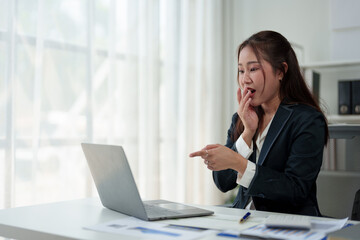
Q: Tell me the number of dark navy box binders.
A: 2